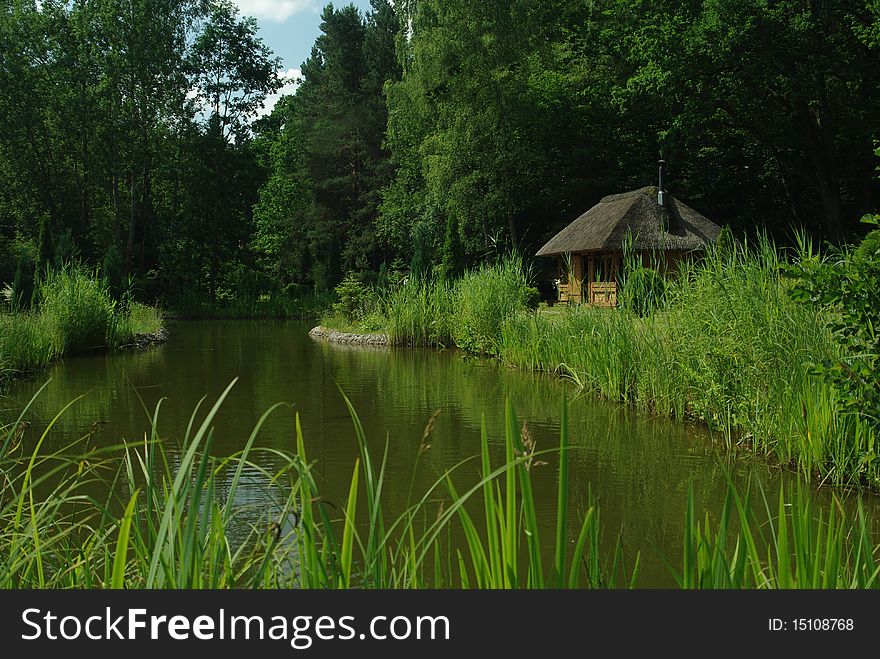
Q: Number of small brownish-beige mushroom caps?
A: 0